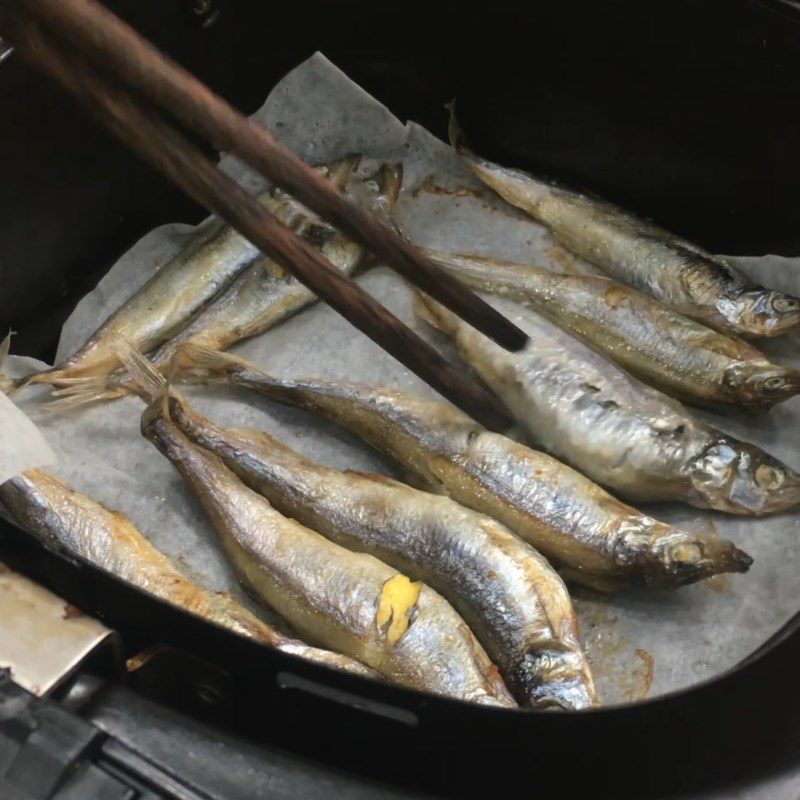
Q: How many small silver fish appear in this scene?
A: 9